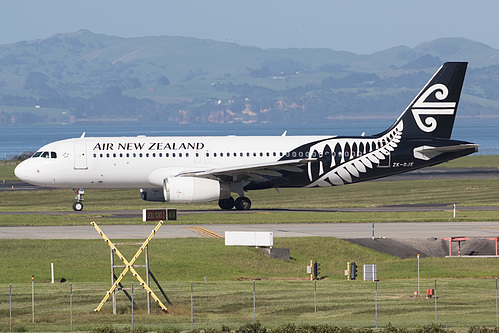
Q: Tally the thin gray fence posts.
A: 9